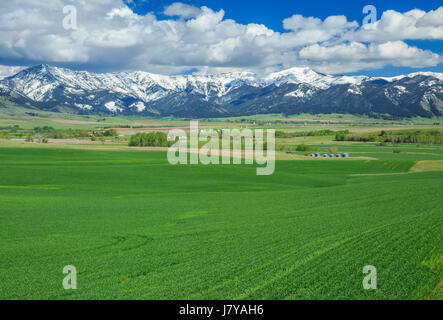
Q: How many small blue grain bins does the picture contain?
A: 6